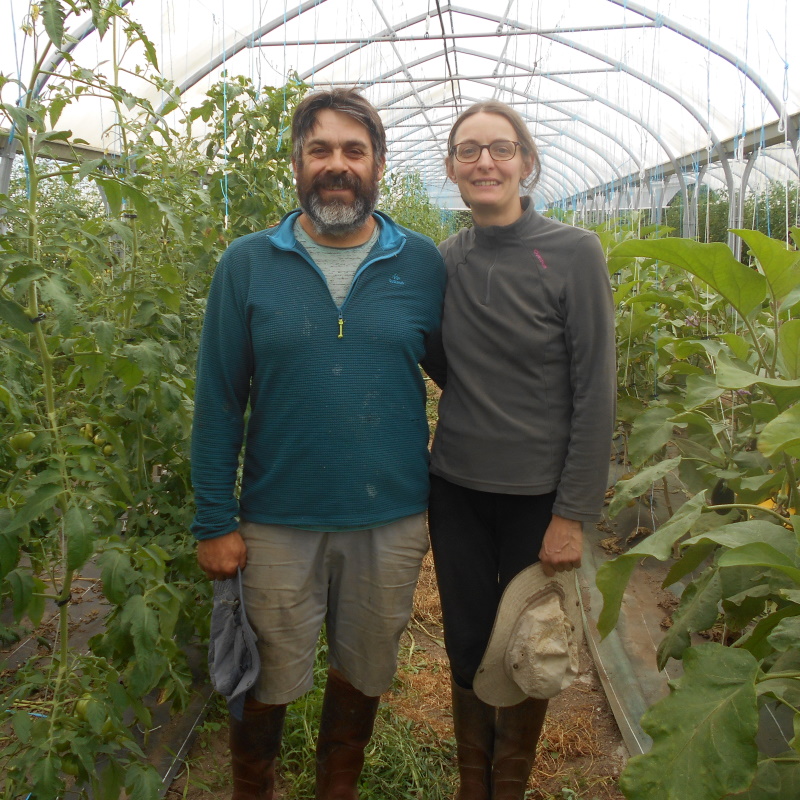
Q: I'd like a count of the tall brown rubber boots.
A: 4